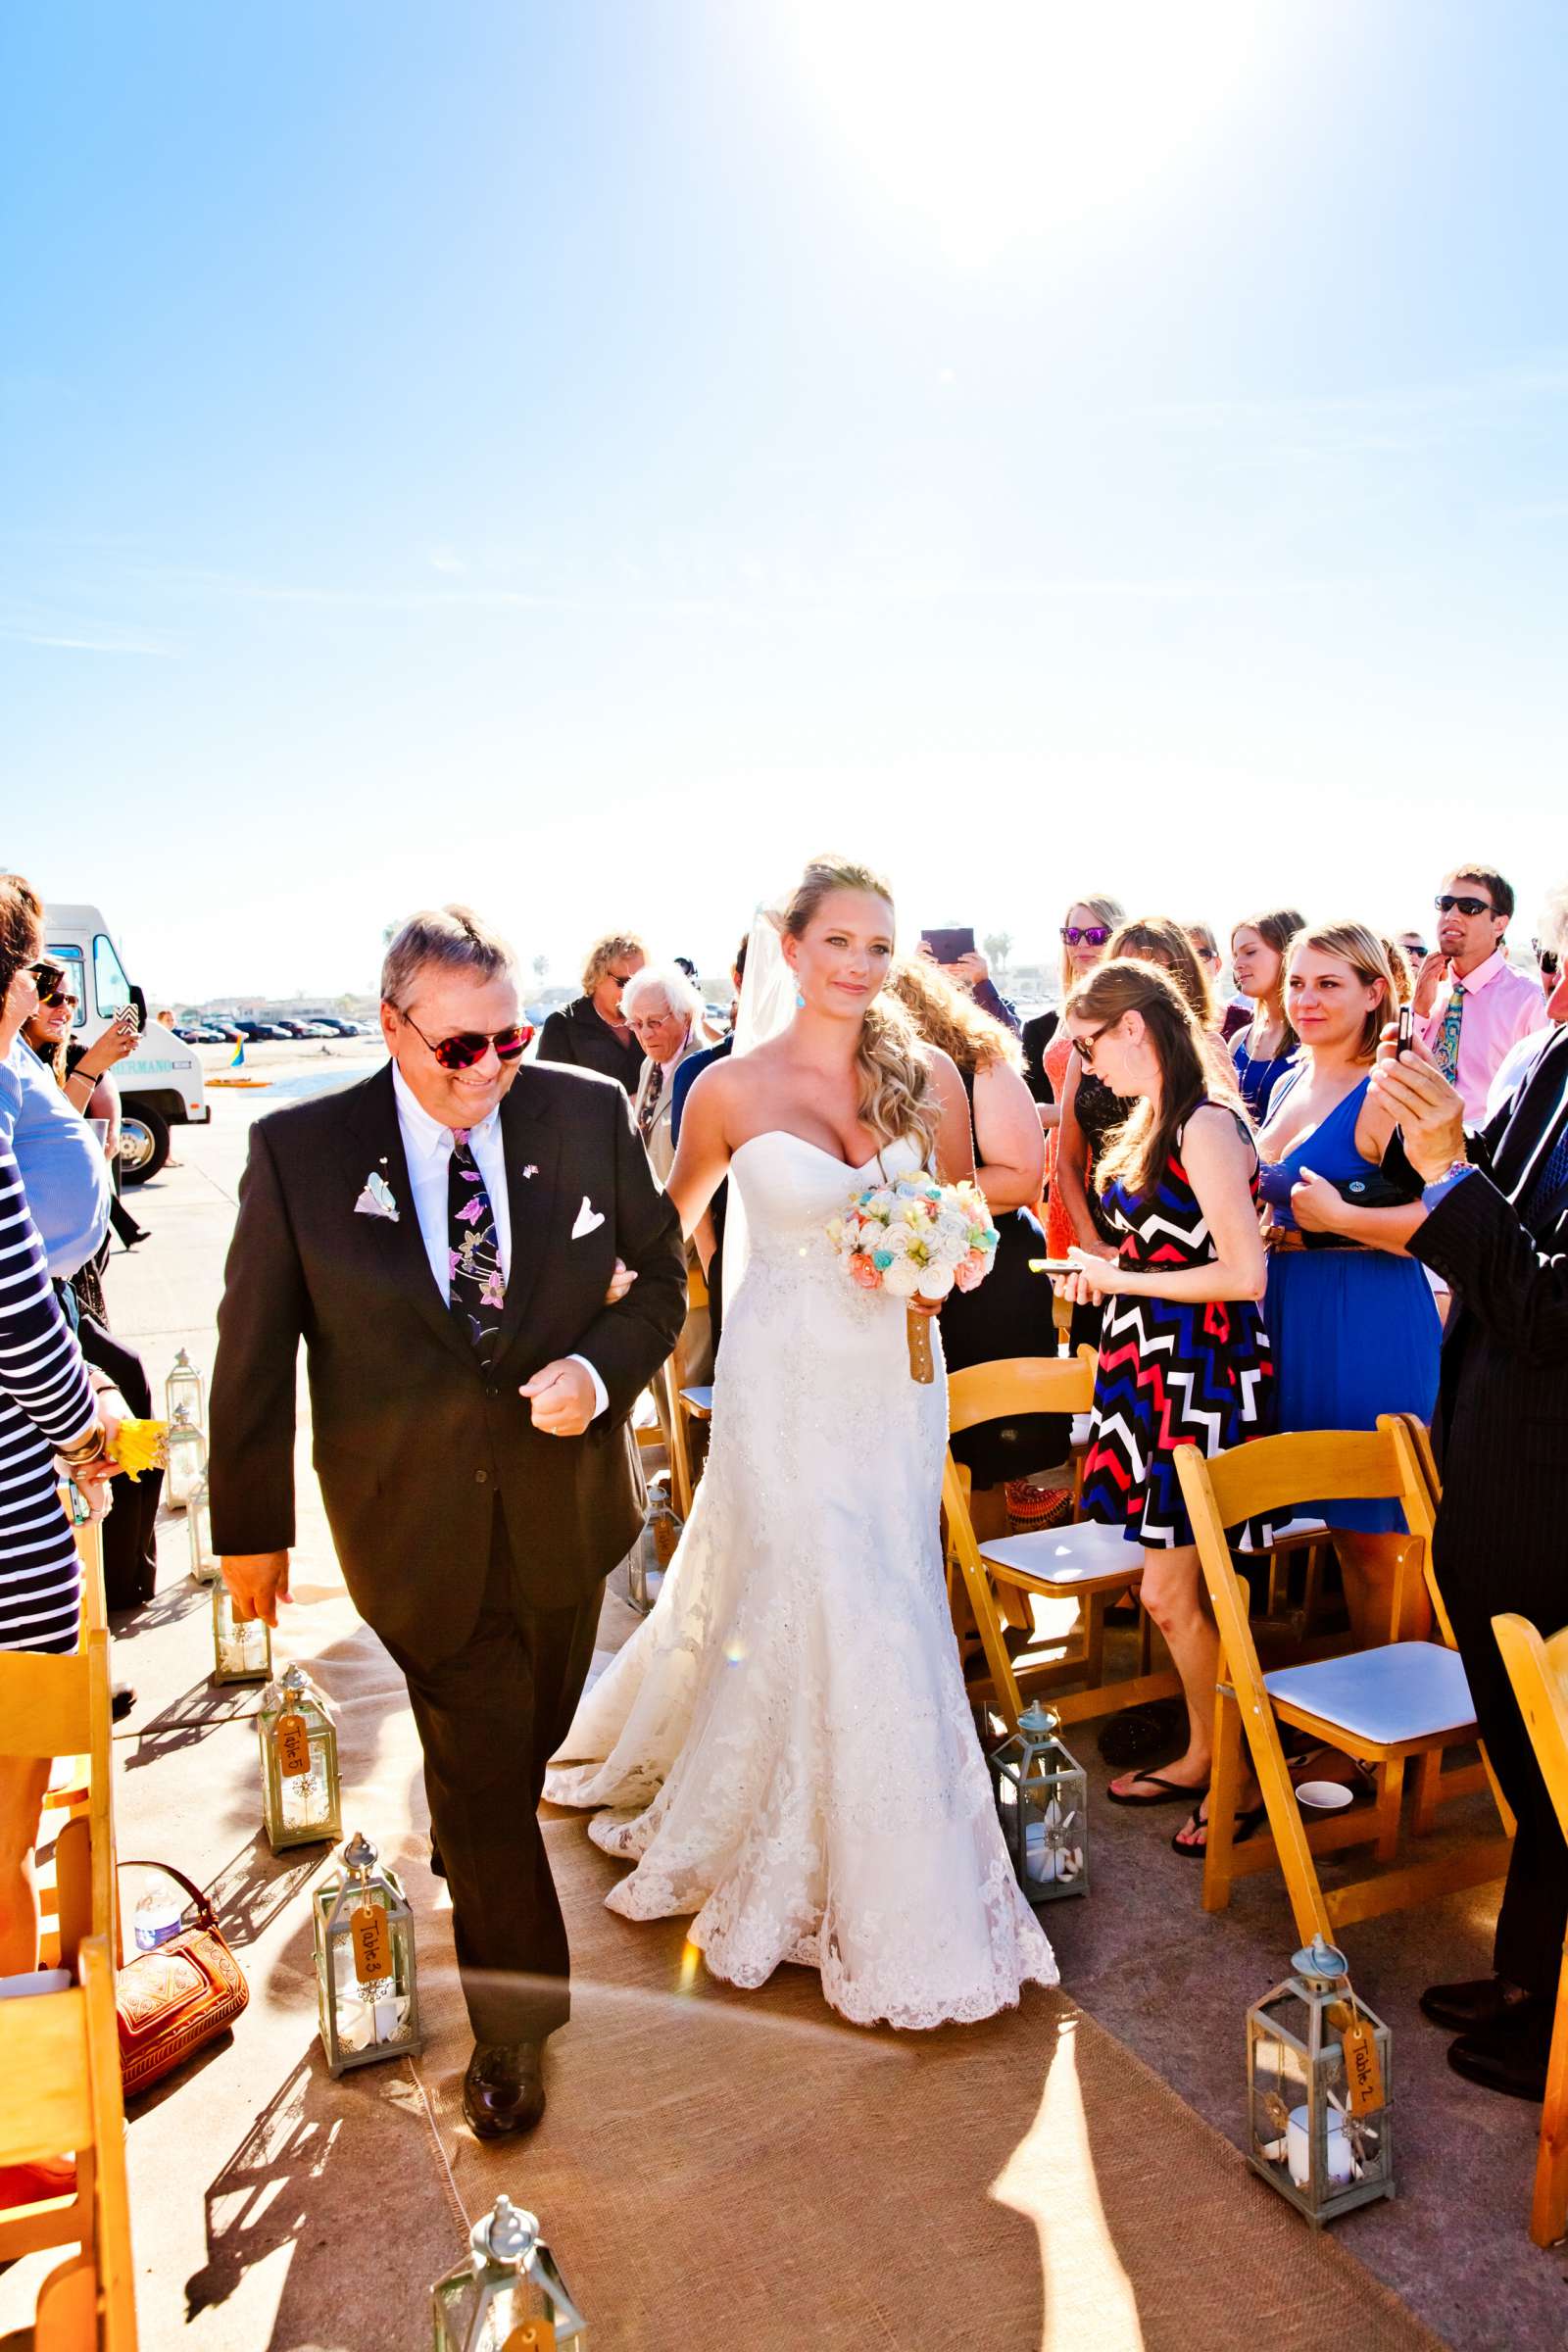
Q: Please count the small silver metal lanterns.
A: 10